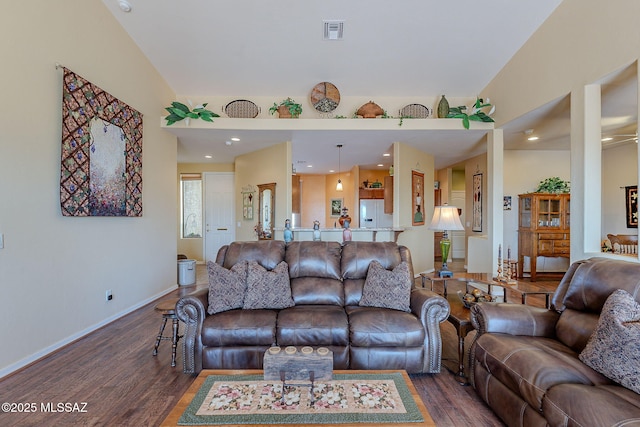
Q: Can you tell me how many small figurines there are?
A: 3